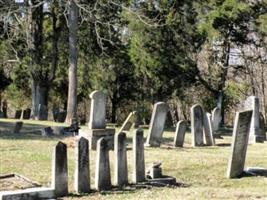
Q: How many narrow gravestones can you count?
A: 5